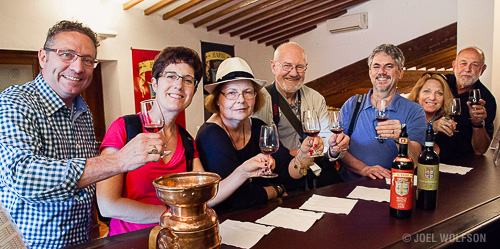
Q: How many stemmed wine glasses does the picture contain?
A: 7